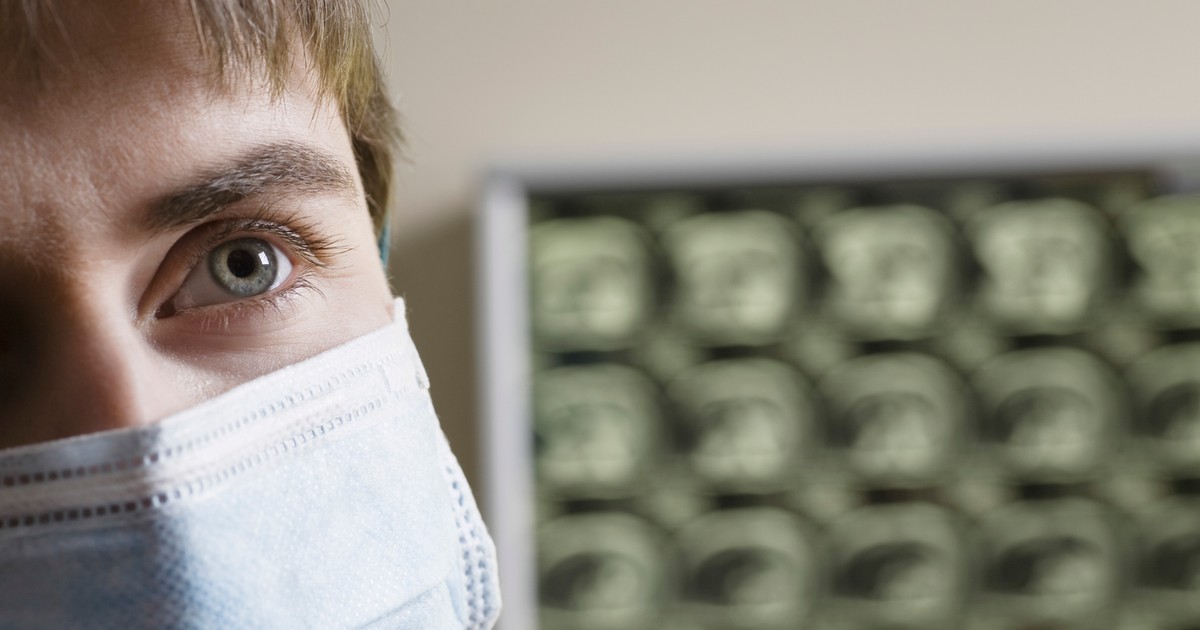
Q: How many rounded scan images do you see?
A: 15